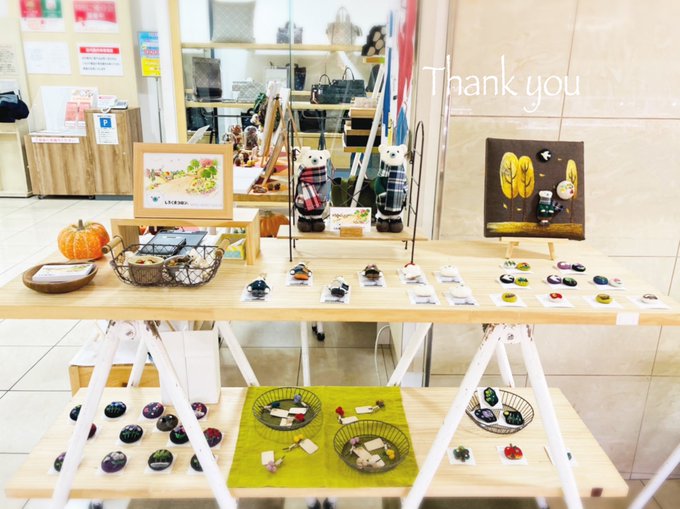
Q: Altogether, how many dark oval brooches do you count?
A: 13